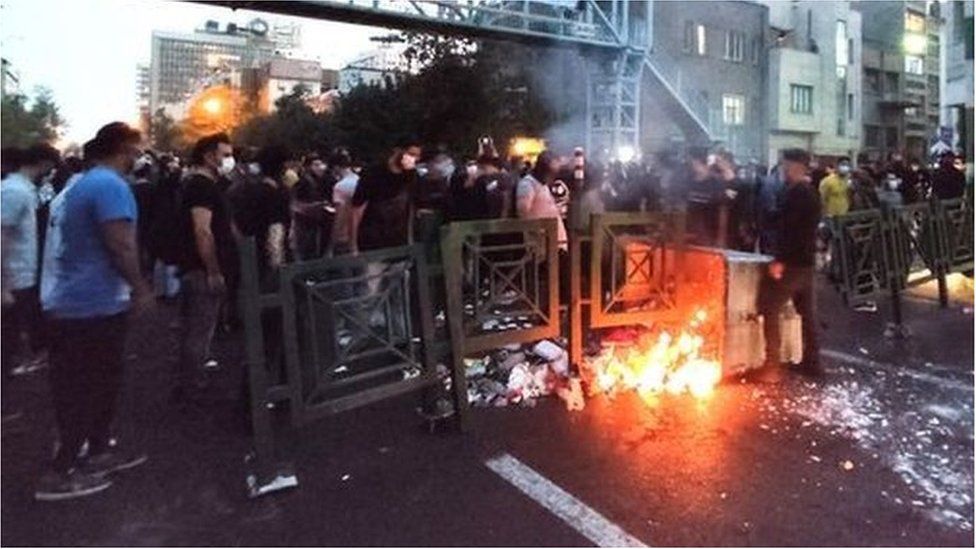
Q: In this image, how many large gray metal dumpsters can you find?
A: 1